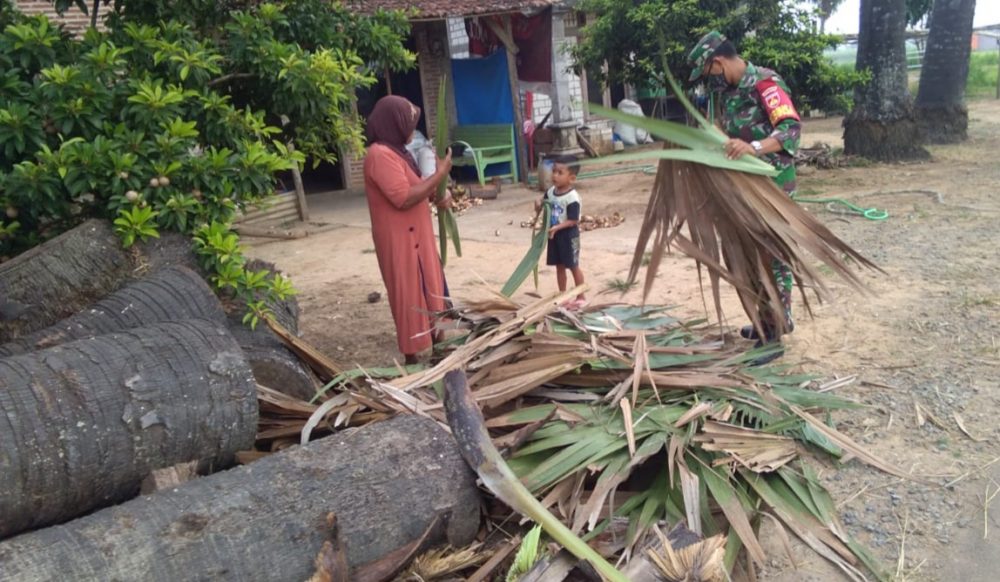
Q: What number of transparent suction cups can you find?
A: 0